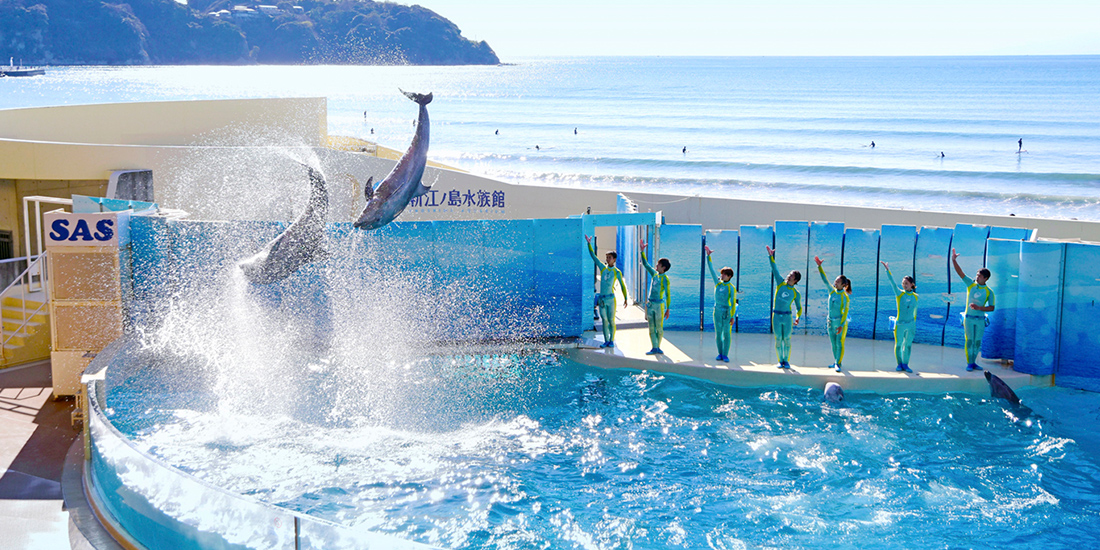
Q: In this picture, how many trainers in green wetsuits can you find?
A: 7